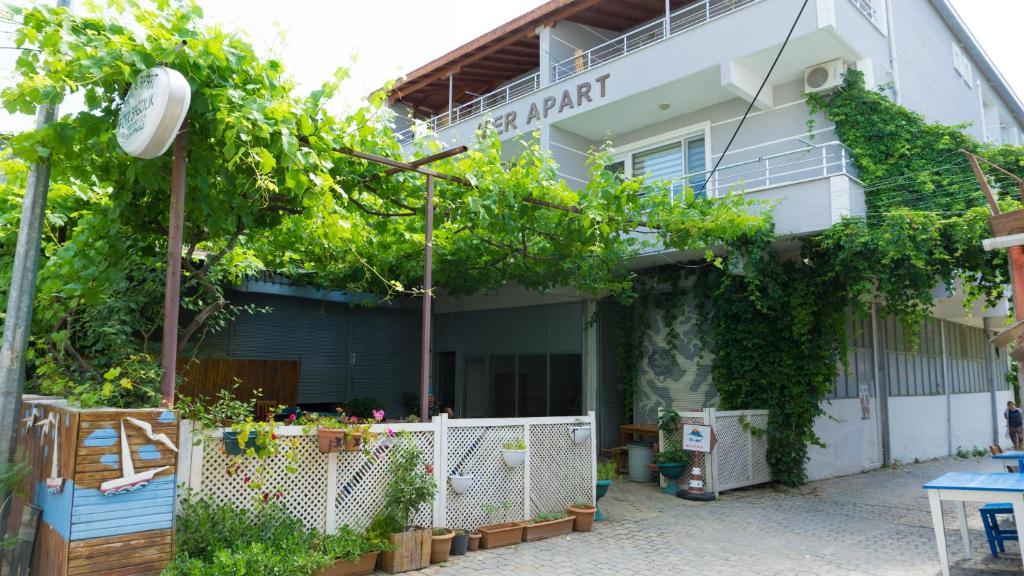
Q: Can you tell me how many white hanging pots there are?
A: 3